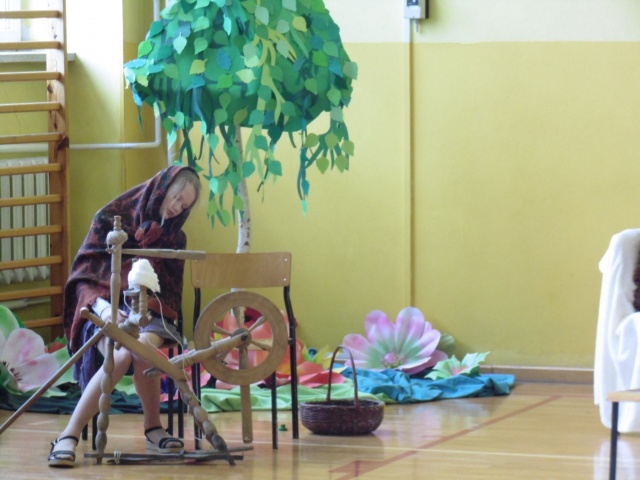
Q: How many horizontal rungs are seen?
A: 11